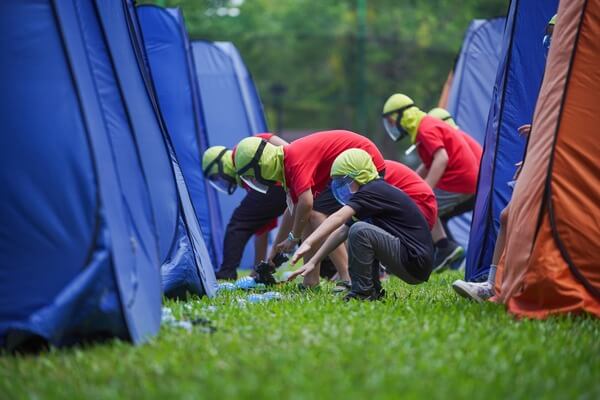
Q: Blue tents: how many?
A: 6